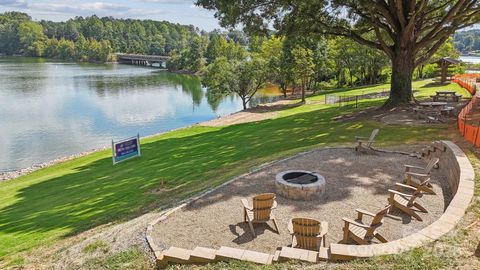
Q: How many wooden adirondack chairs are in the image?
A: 6